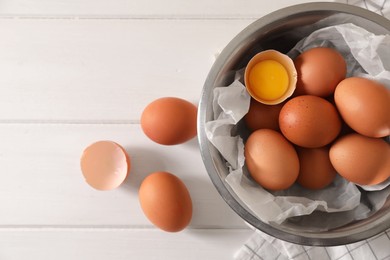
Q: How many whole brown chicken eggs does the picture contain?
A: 9